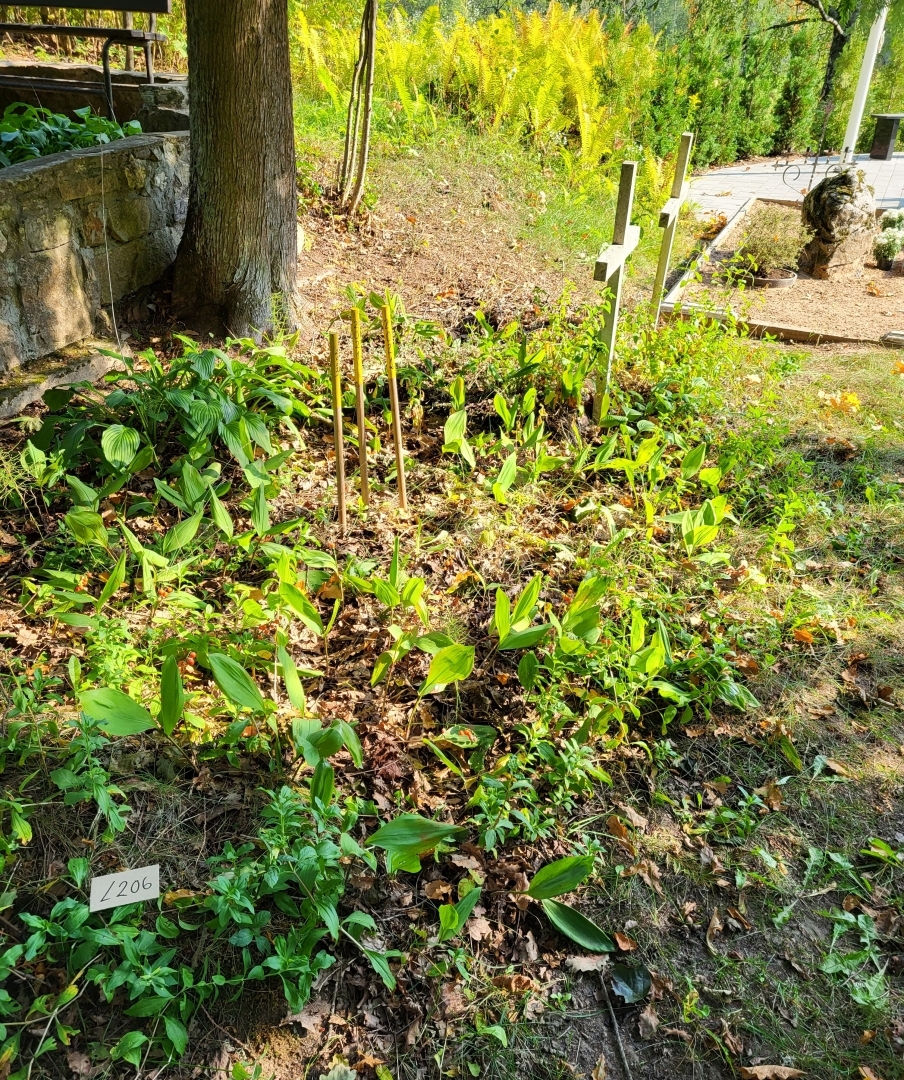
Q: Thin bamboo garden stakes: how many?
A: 3